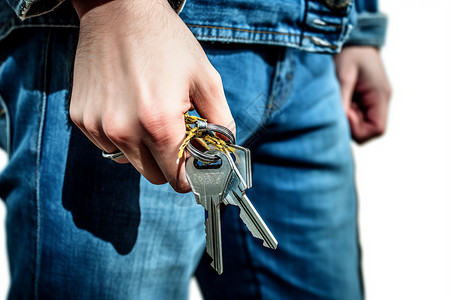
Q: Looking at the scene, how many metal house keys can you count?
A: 2